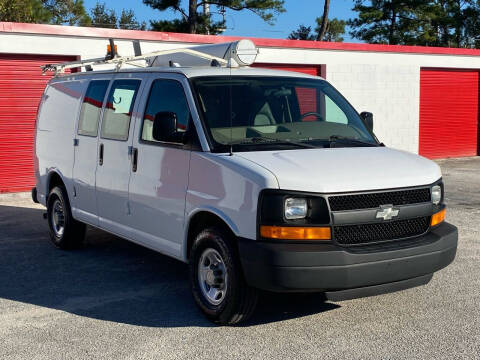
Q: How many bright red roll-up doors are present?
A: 3